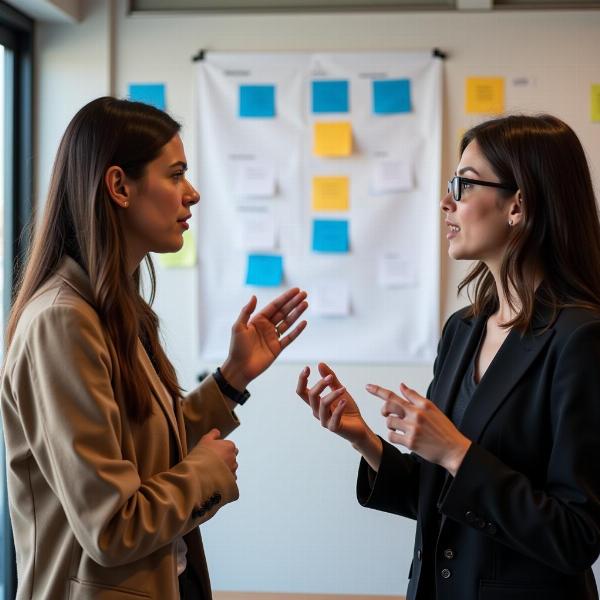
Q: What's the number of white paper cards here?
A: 5